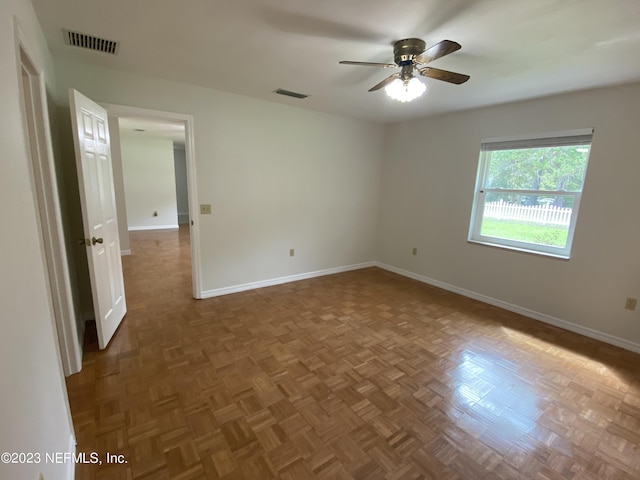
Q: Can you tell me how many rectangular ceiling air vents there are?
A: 2